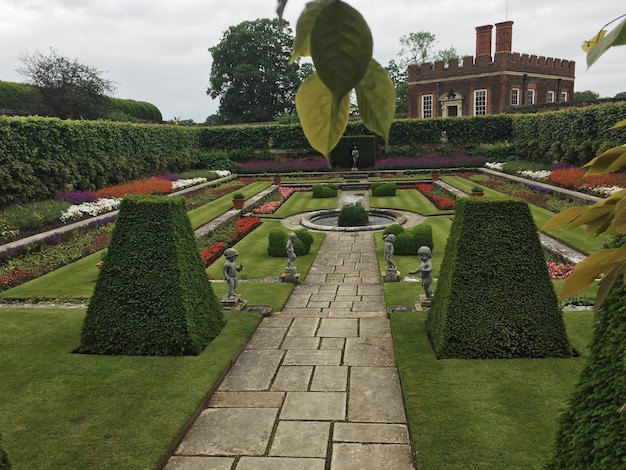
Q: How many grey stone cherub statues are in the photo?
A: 4